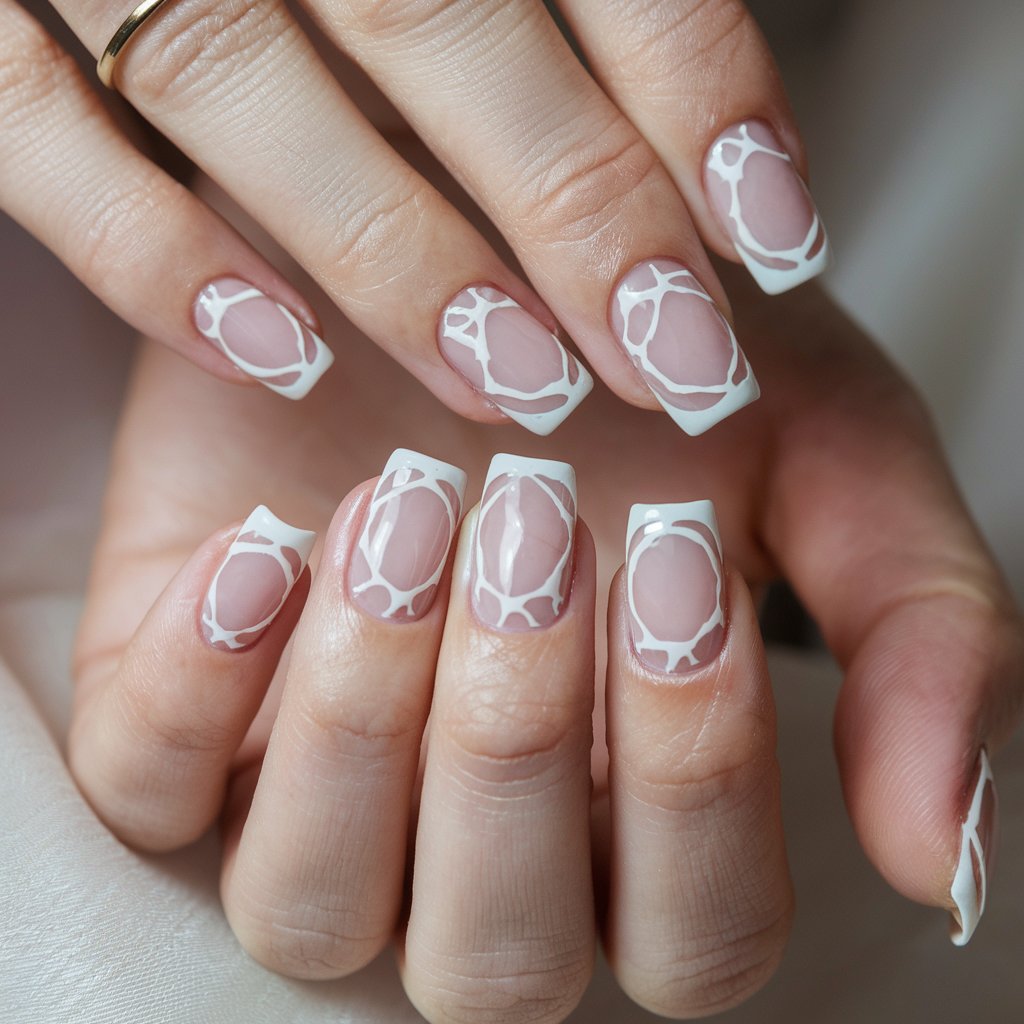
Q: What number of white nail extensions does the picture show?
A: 9